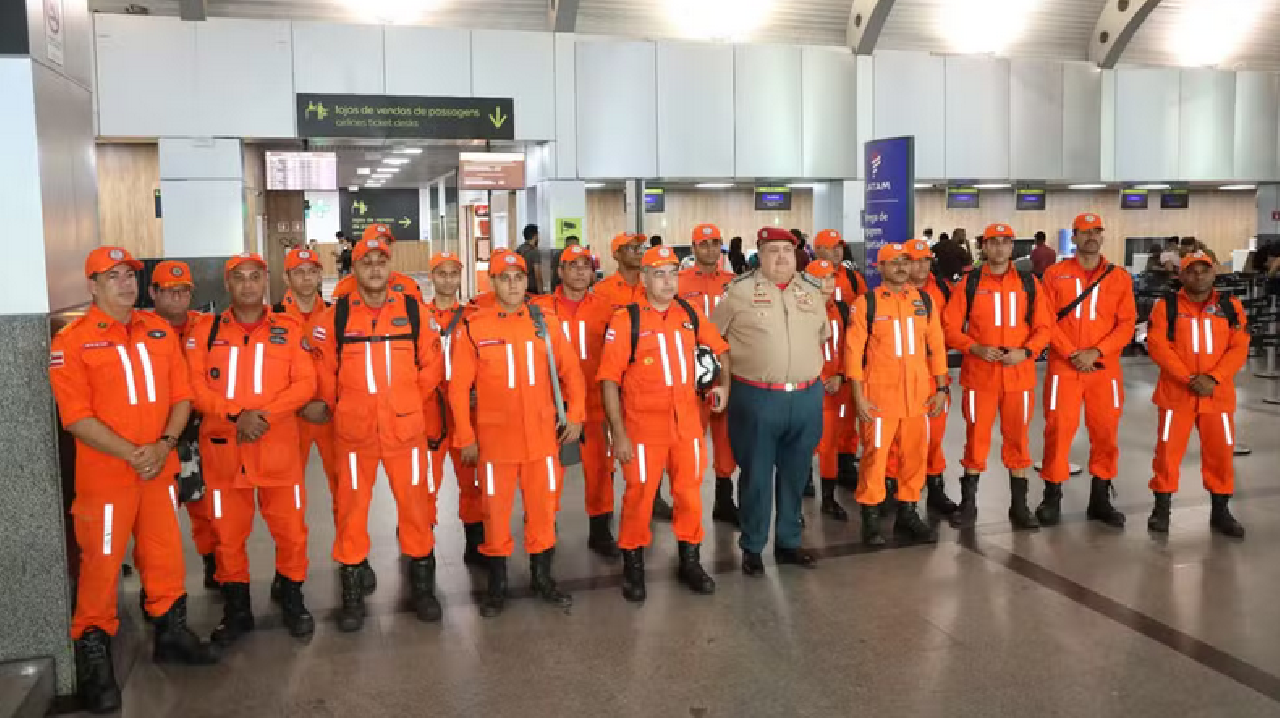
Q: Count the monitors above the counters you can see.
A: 6